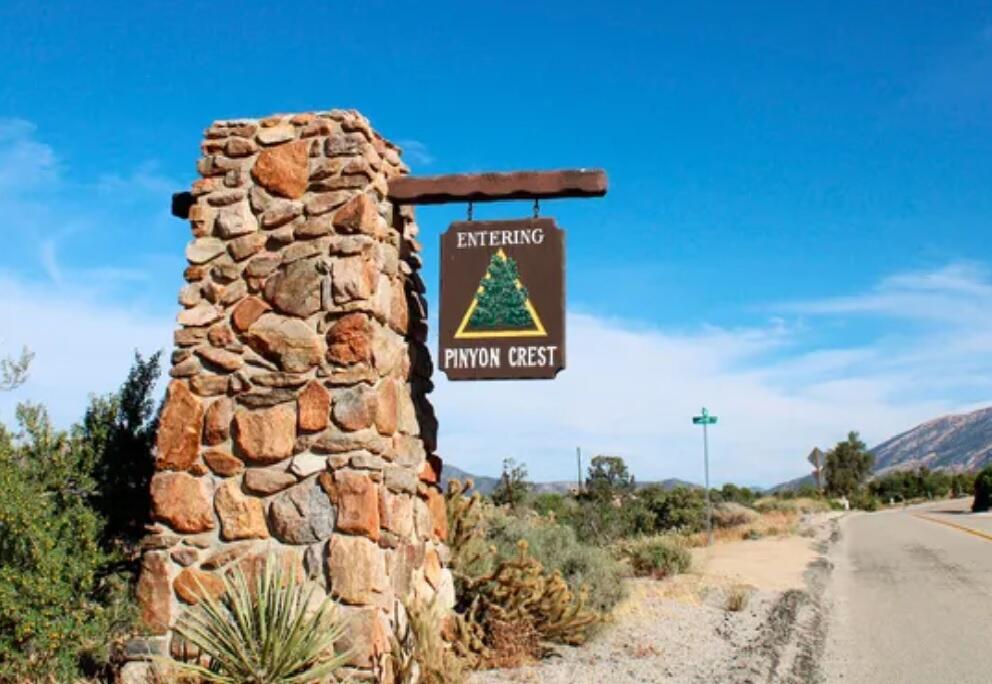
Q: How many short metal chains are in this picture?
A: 2